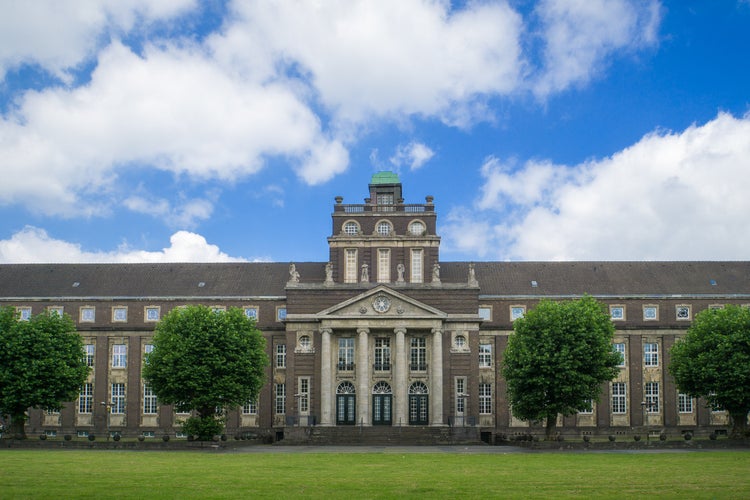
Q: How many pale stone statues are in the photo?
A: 6